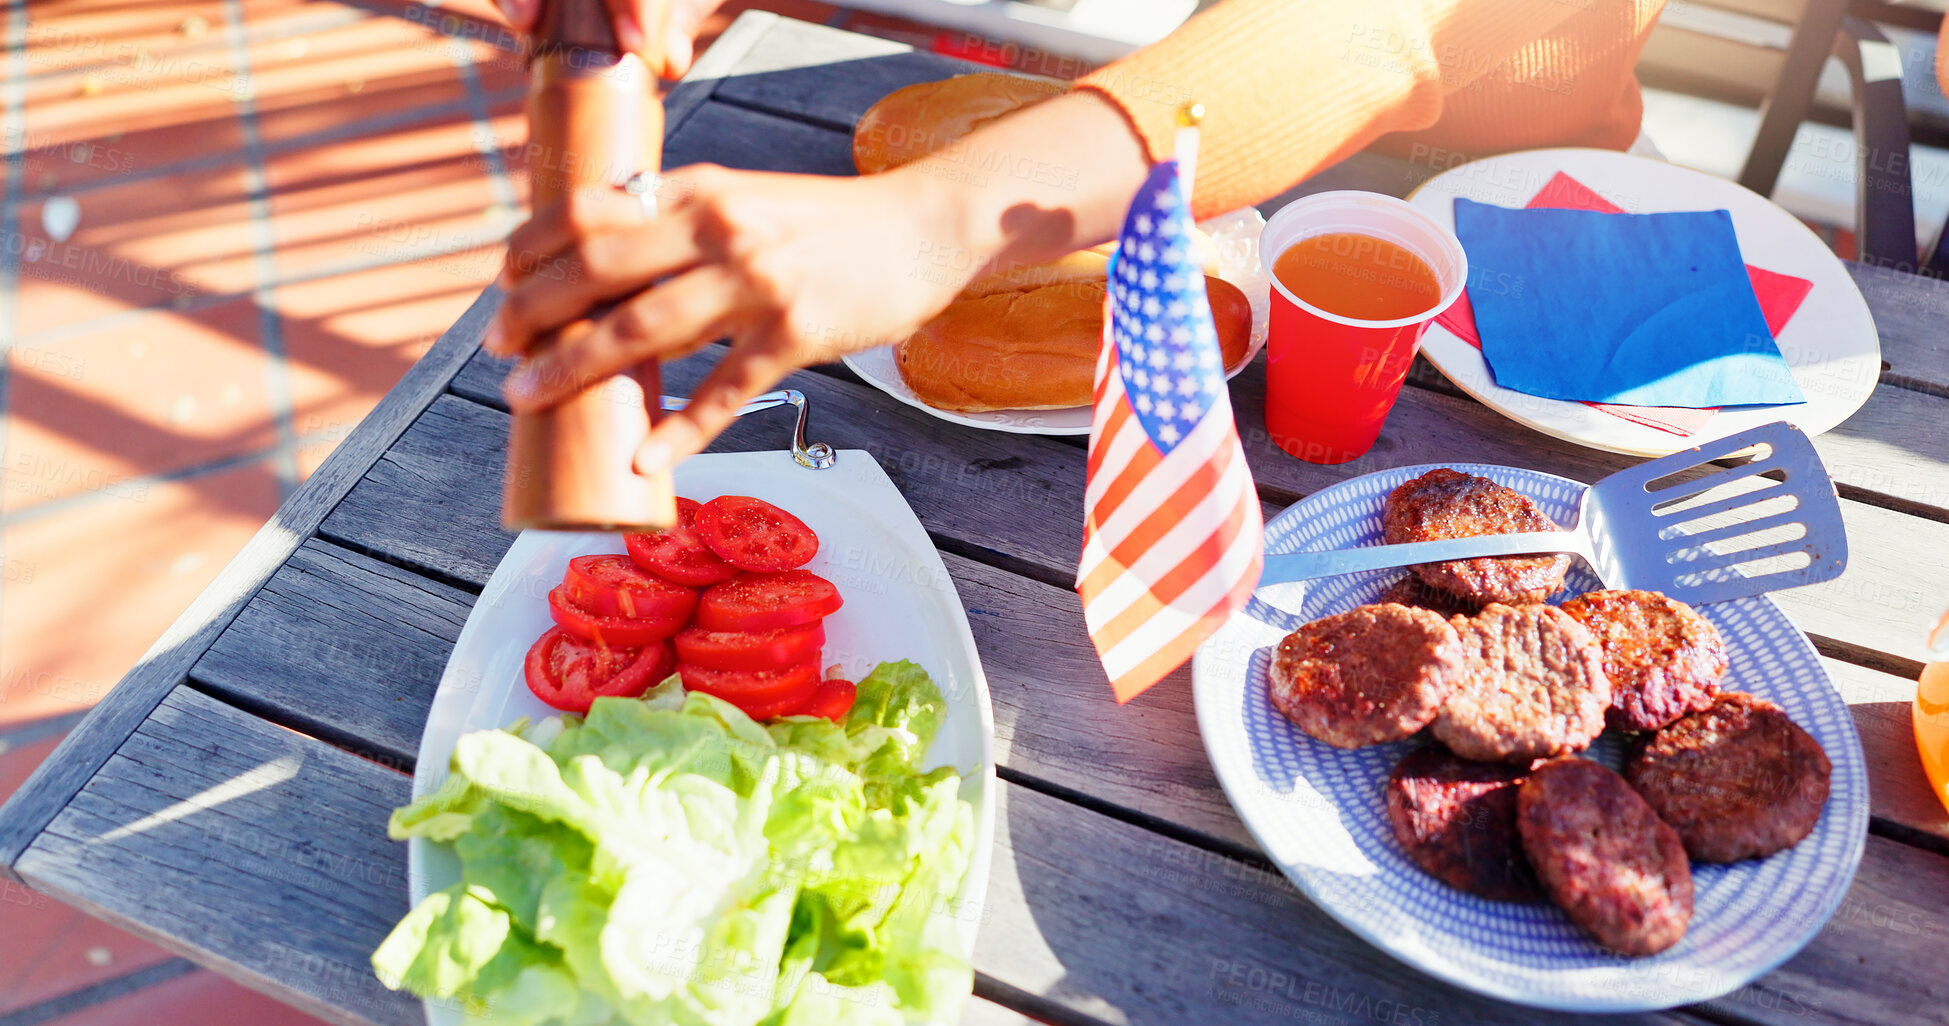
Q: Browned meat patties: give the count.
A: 8